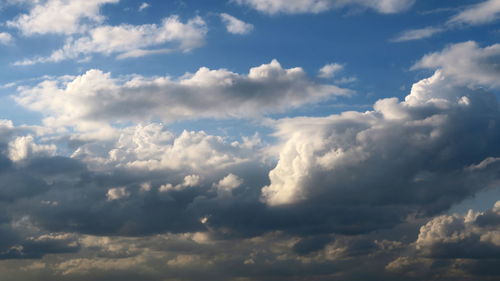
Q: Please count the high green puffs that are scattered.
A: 0